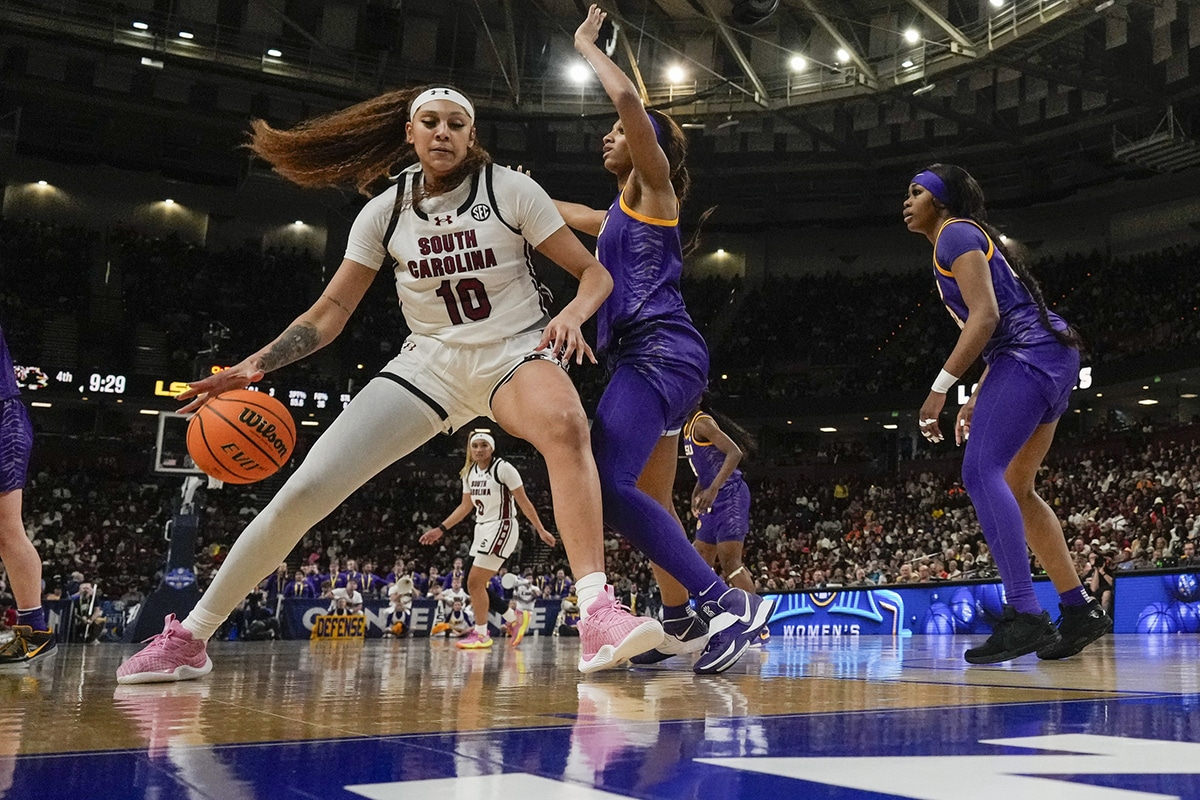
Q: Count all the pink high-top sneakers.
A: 2